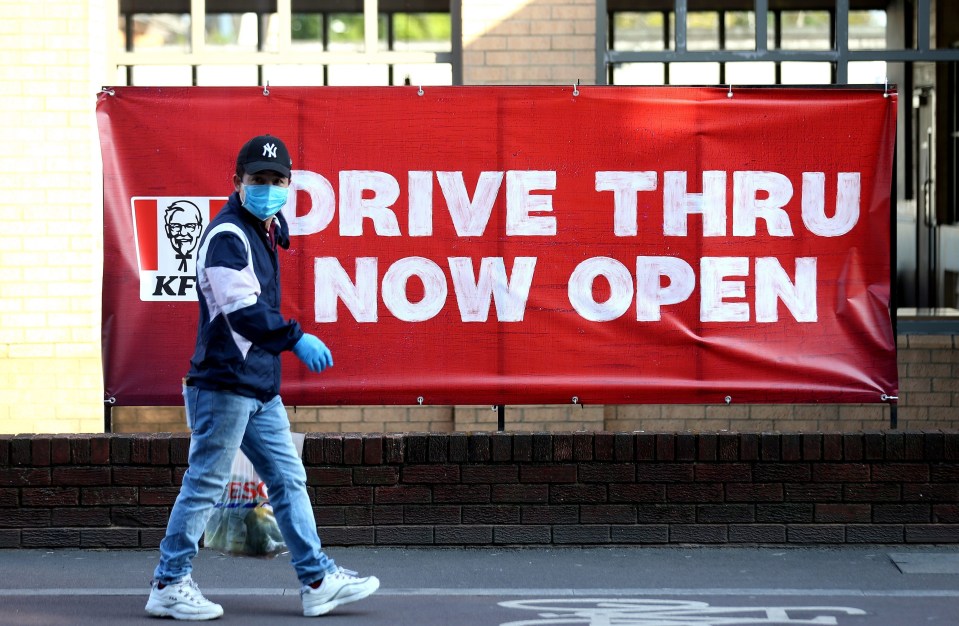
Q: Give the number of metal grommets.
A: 11